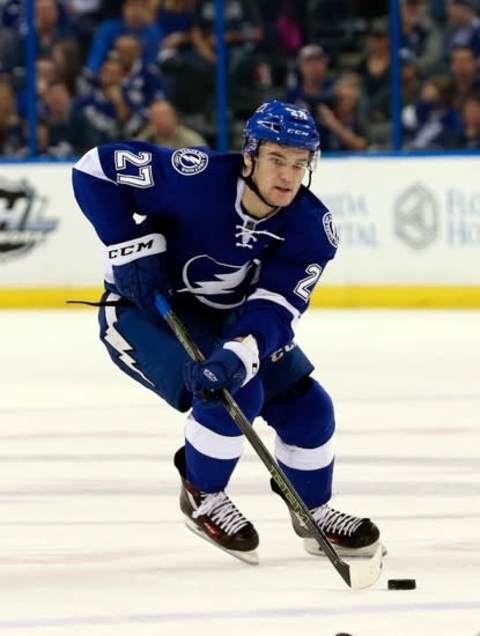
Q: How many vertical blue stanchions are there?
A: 3